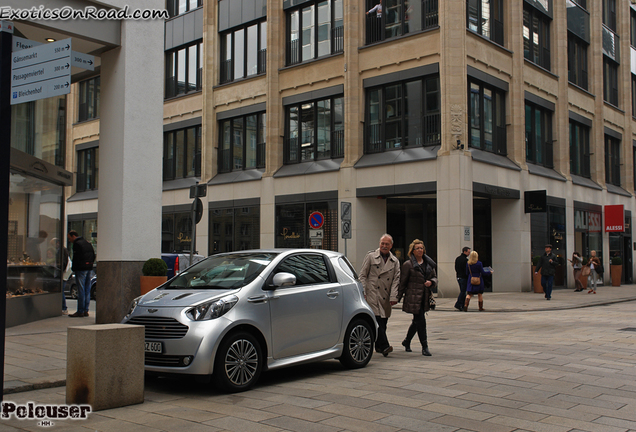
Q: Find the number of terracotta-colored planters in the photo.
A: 4